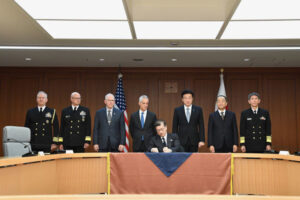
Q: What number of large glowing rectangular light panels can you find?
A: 5